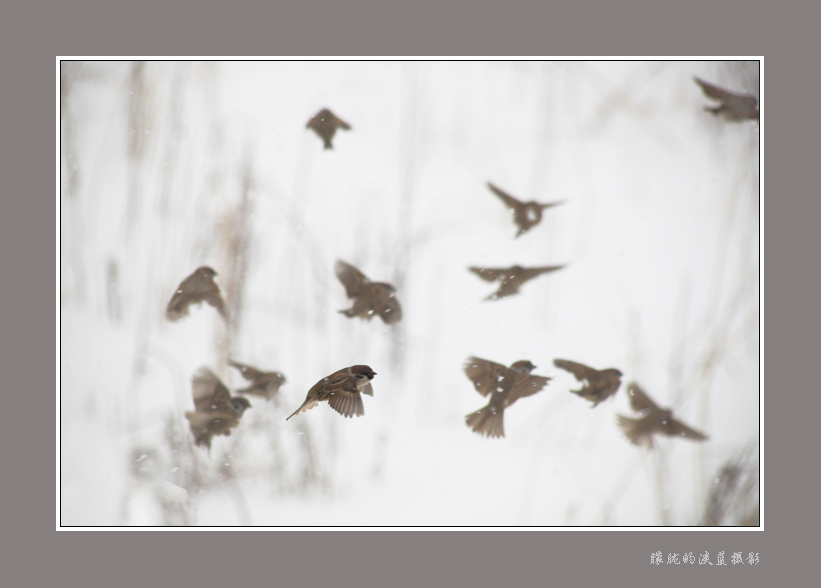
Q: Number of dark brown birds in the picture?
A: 12